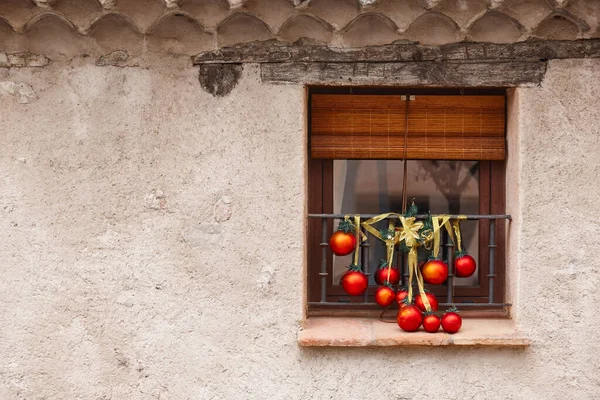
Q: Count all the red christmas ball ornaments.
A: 11